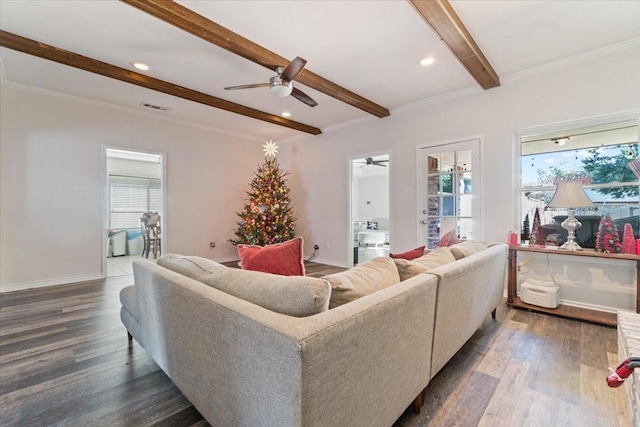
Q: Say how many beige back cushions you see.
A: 5